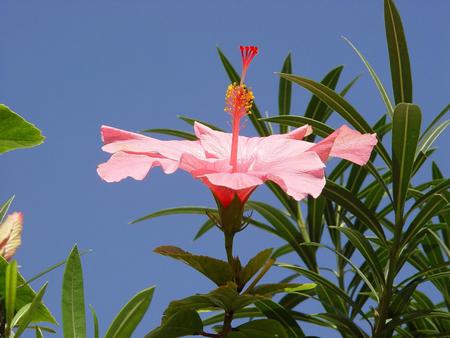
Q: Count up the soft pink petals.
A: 5